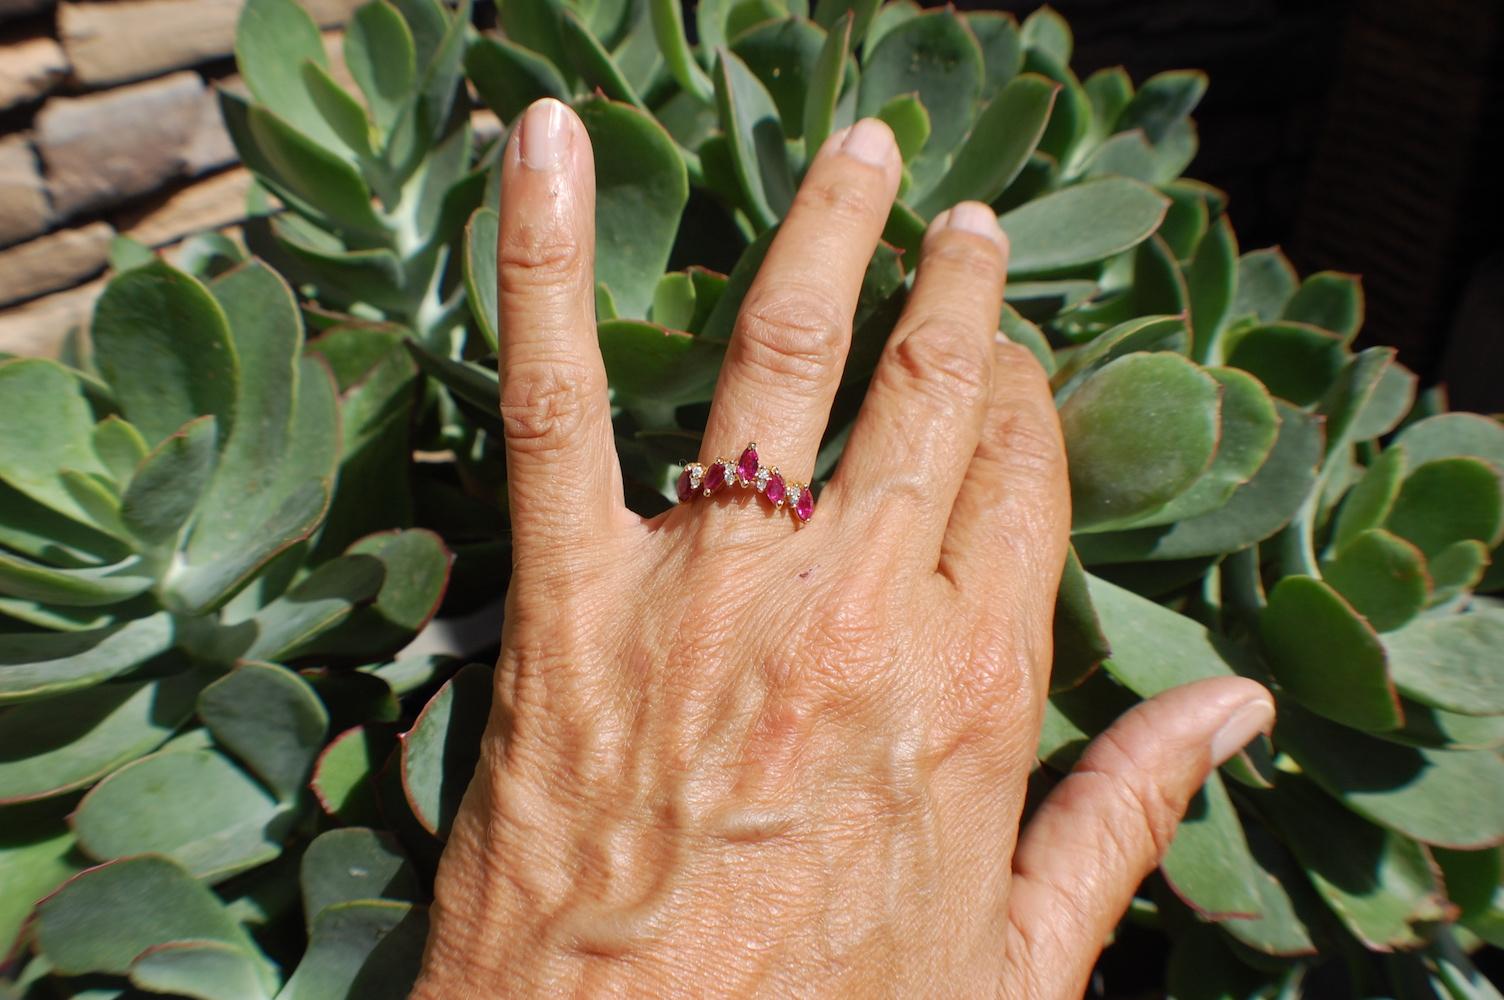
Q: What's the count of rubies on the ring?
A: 5